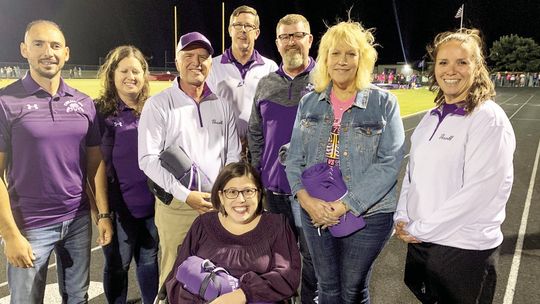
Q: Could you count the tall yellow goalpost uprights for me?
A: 2